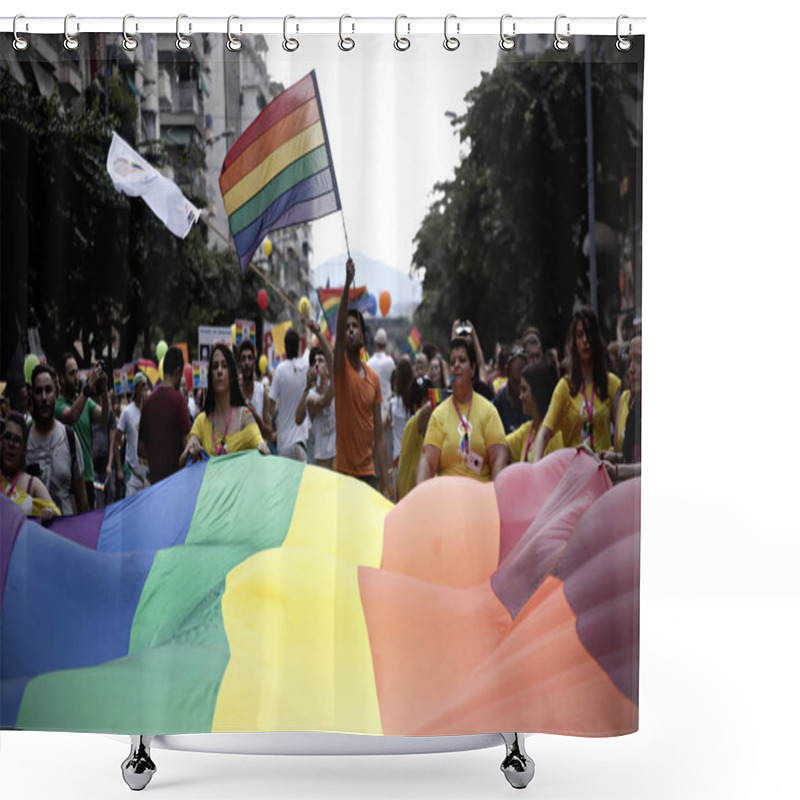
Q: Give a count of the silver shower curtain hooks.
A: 12